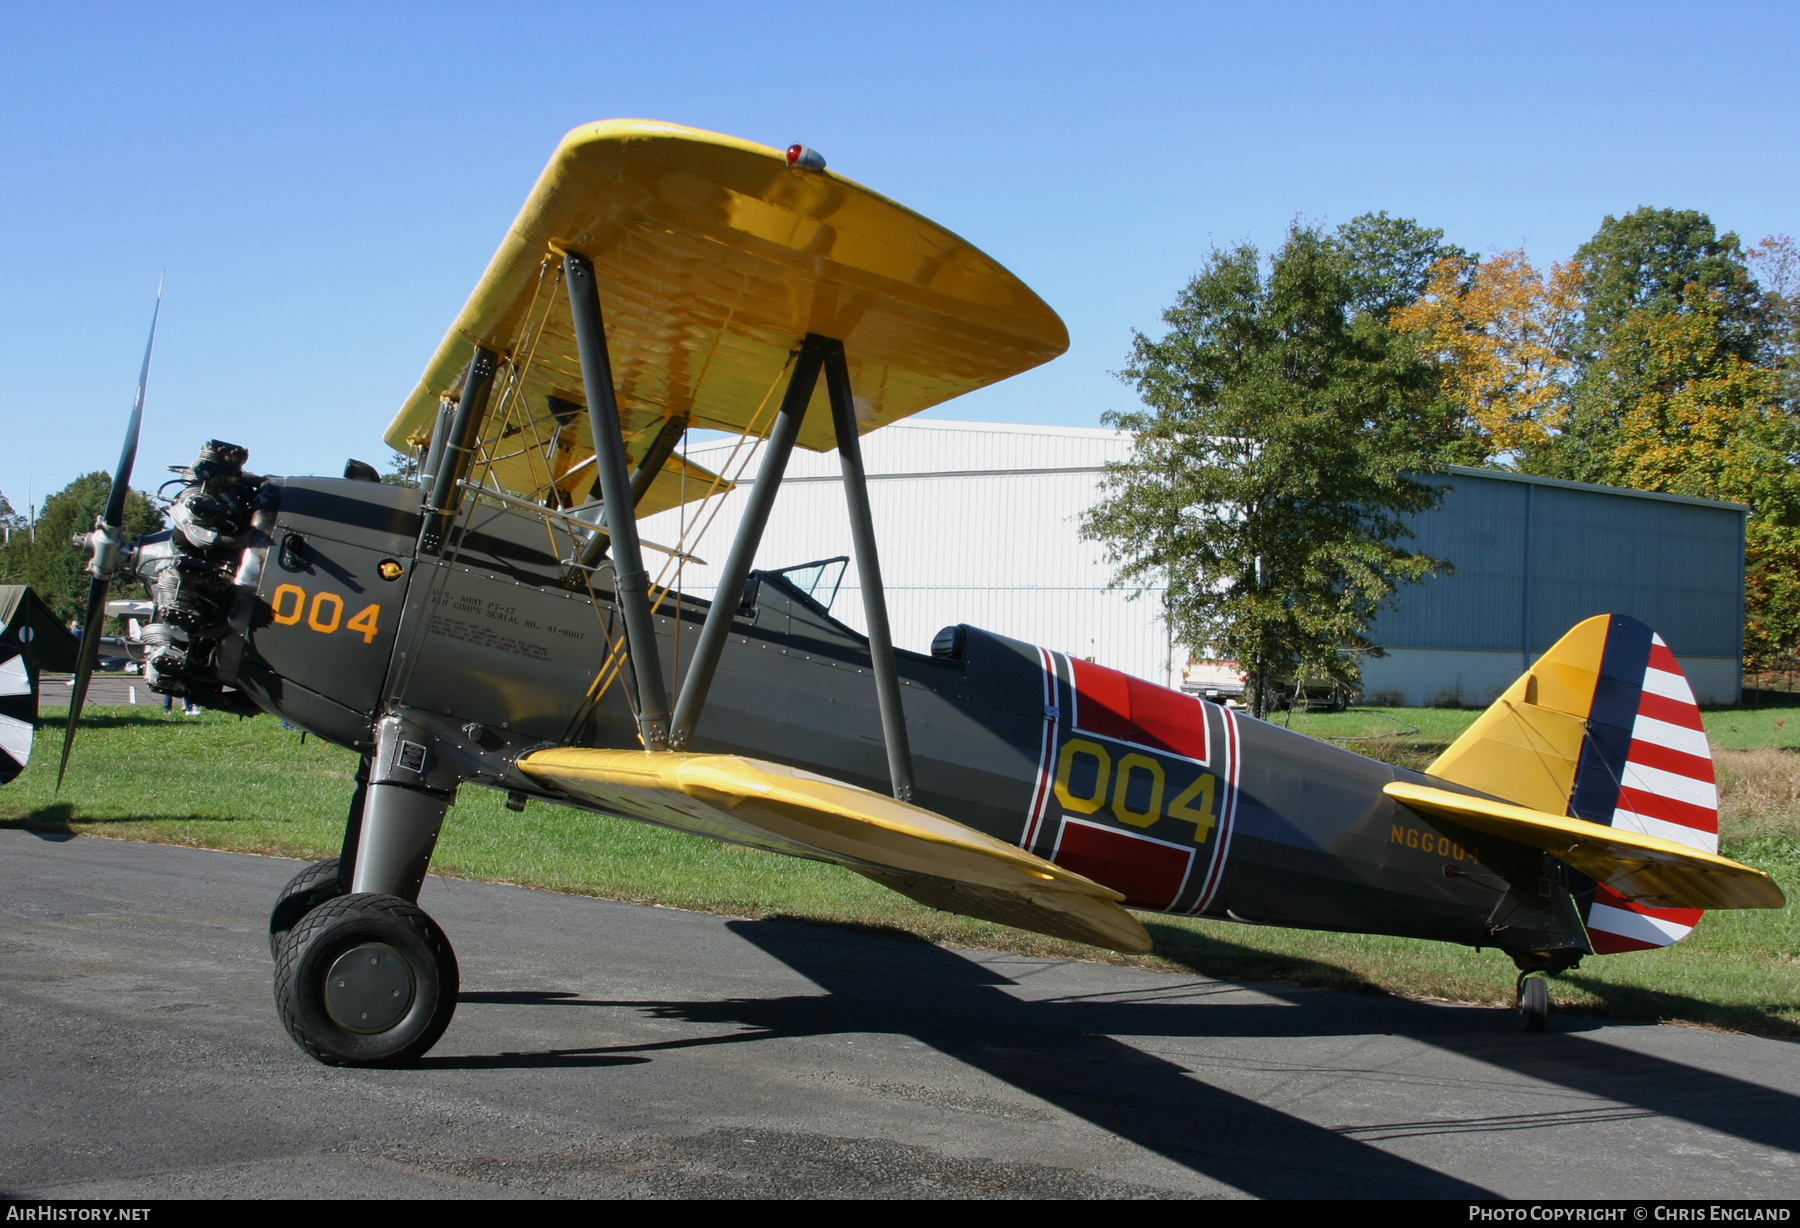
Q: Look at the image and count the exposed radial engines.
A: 1